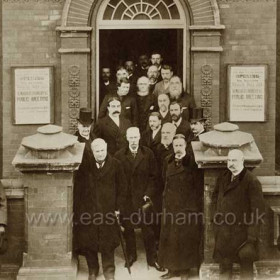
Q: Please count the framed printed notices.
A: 2